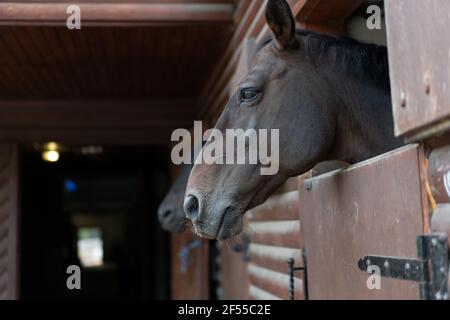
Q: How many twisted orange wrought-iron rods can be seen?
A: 0